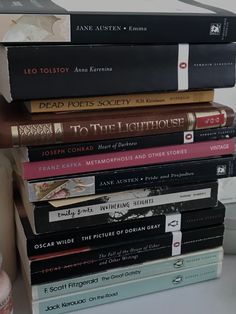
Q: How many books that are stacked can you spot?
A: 12